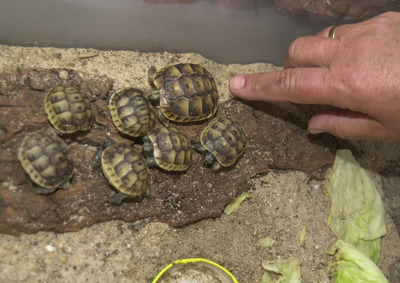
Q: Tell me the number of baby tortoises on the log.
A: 7